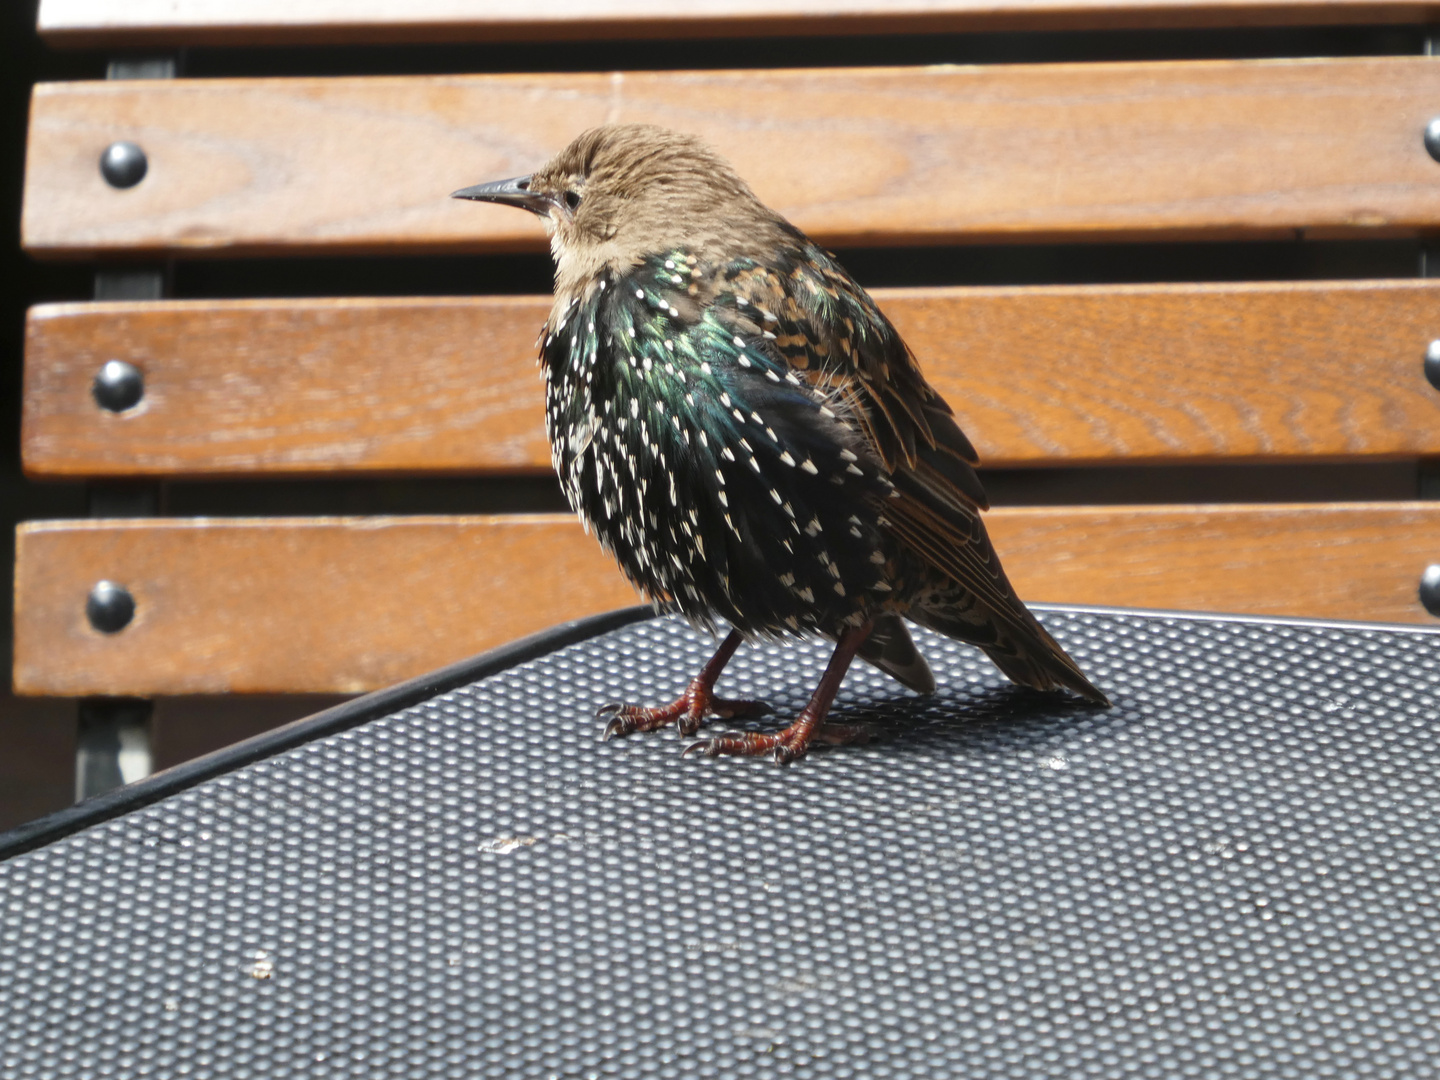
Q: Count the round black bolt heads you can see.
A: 6